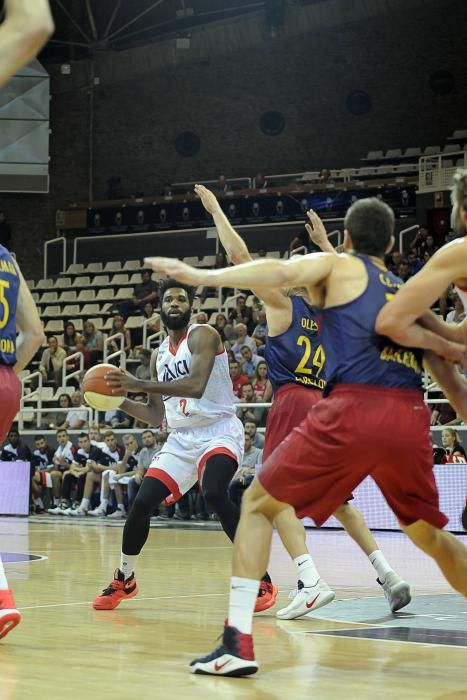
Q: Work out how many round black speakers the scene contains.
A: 4